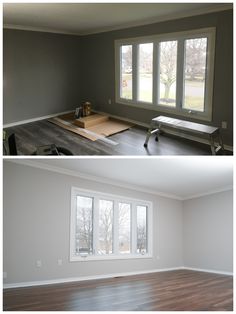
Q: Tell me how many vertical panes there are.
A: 8